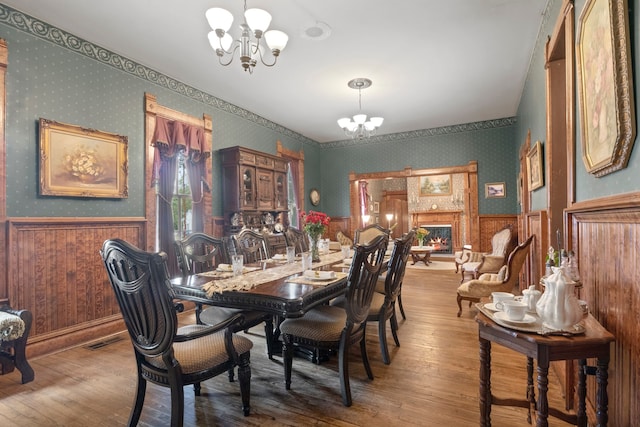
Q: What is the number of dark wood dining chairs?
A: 8